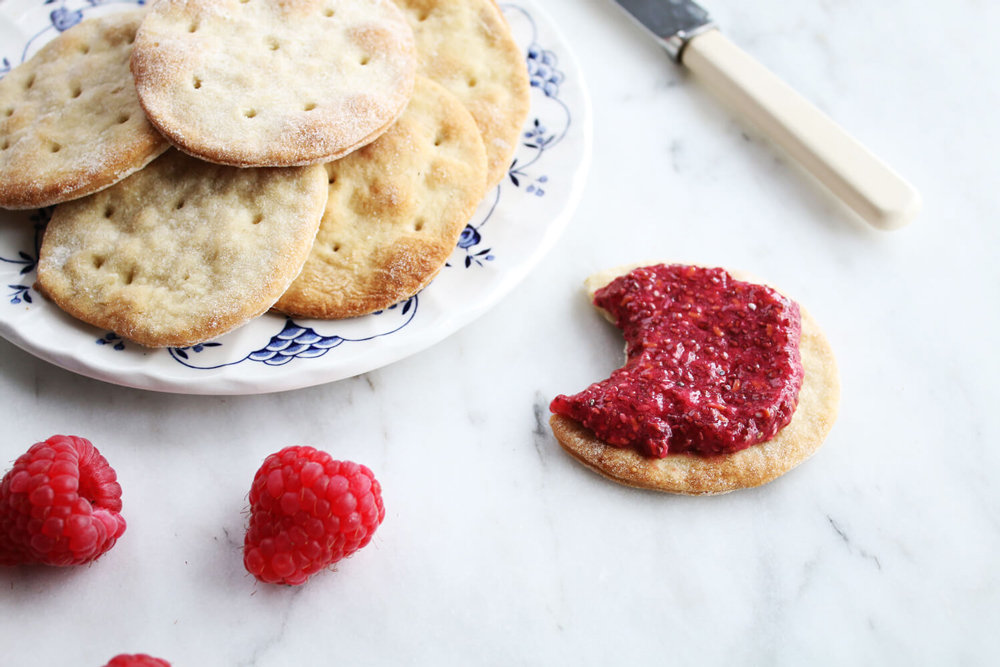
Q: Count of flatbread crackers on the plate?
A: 5